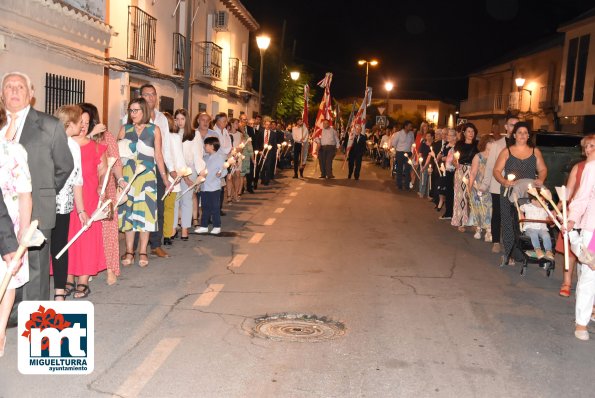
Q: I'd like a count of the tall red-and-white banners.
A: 3